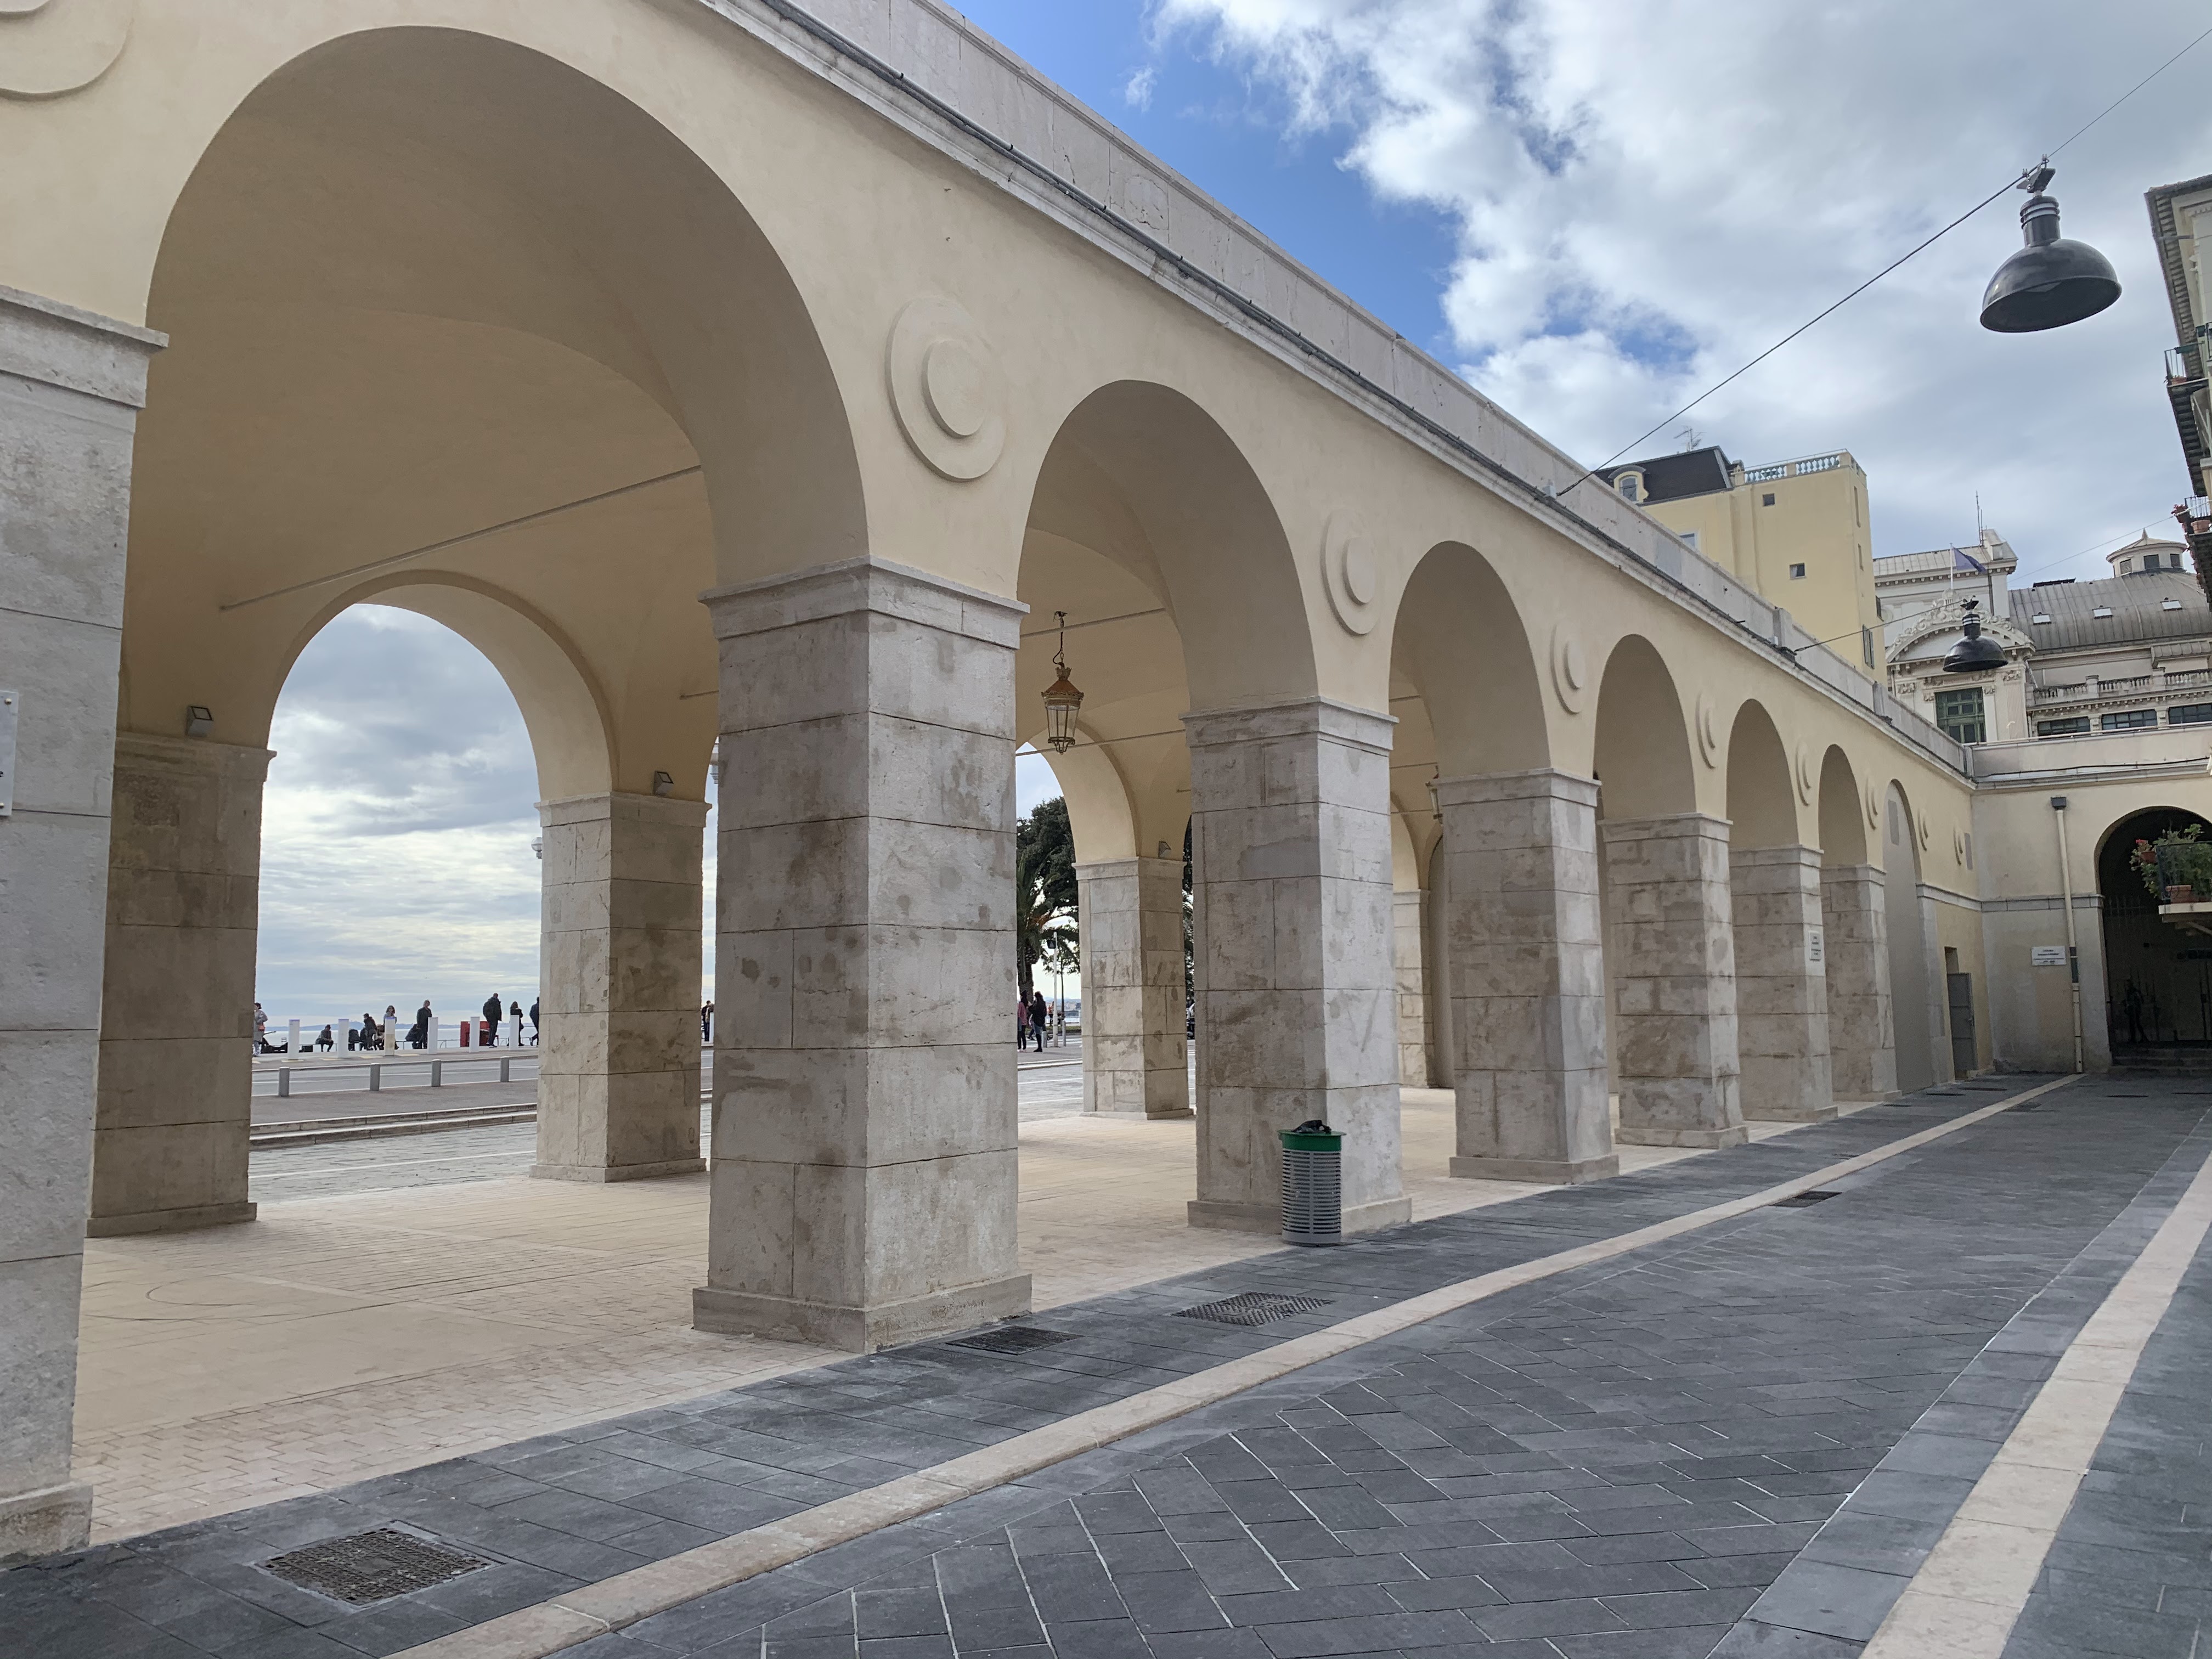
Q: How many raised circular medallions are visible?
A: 9